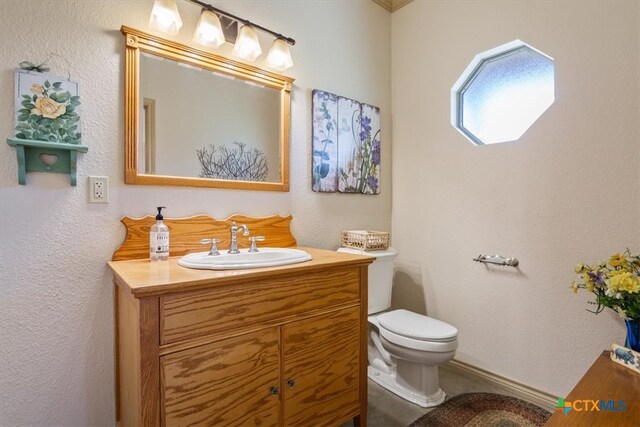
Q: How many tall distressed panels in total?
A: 3